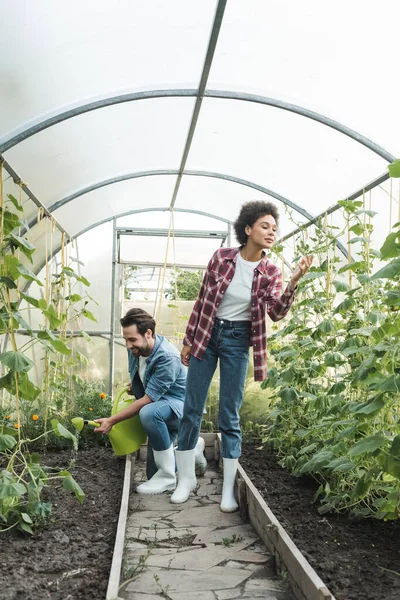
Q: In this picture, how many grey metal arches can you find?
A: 3